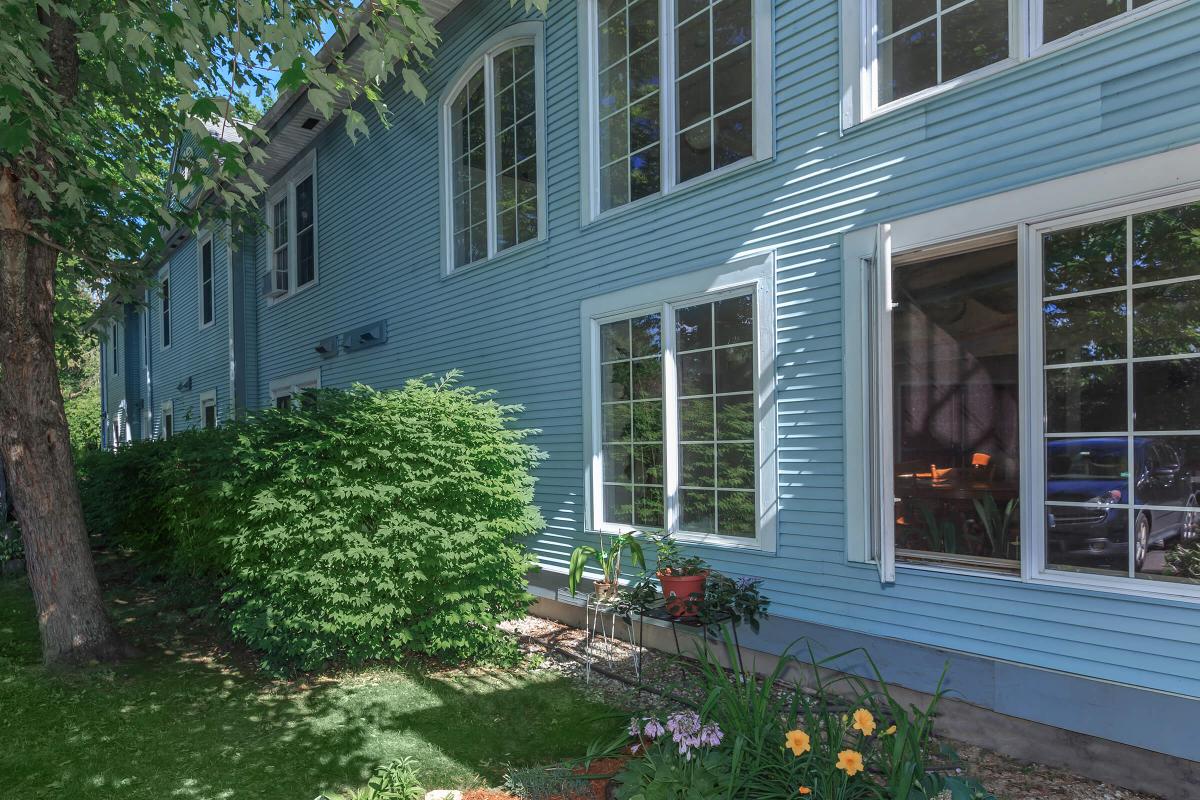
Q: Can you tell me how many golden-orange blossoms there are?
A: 3